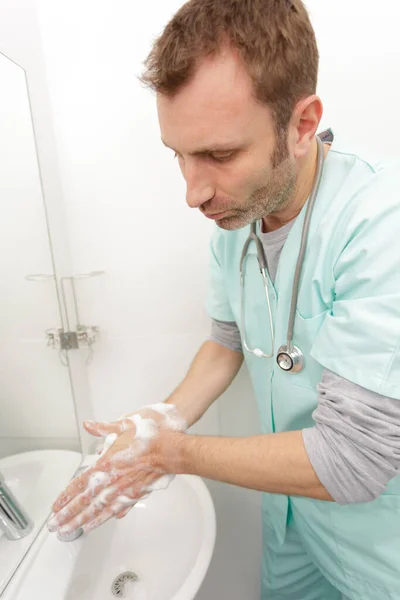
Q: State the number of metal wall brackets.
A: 1